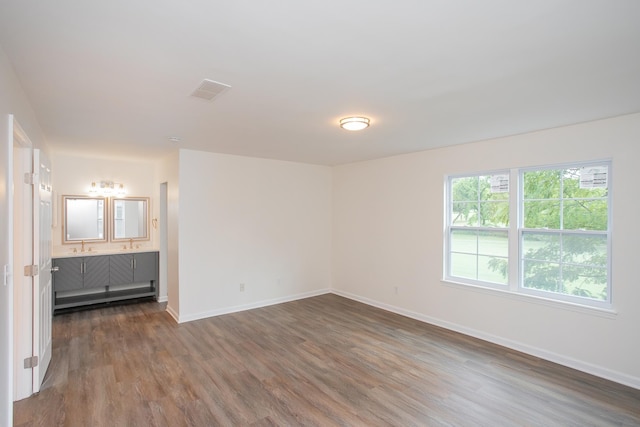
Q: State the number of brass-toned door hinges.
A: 3